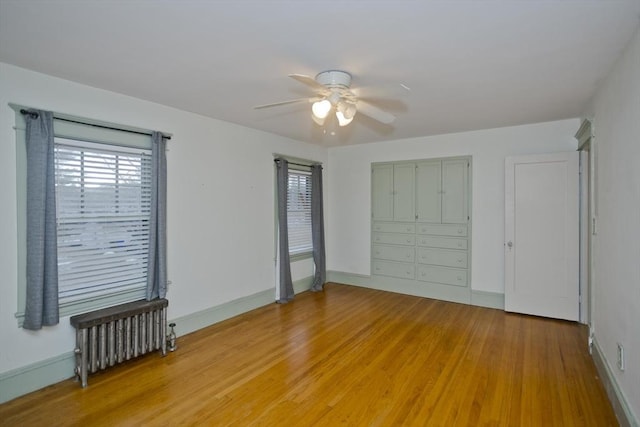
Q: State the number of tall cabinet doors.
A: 4